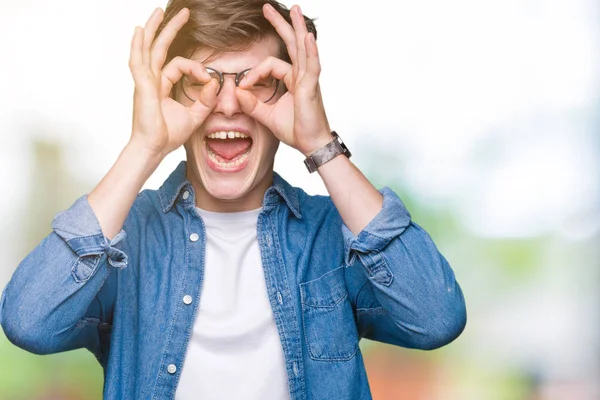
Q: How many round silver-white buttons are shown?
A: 4